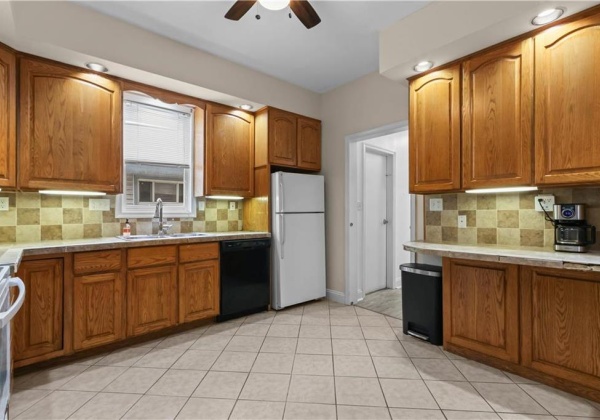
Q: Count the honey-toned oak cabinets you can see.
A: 14